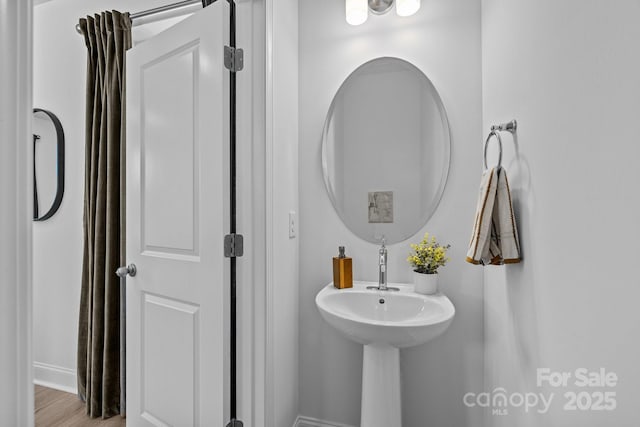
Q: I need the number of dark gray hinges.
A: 3